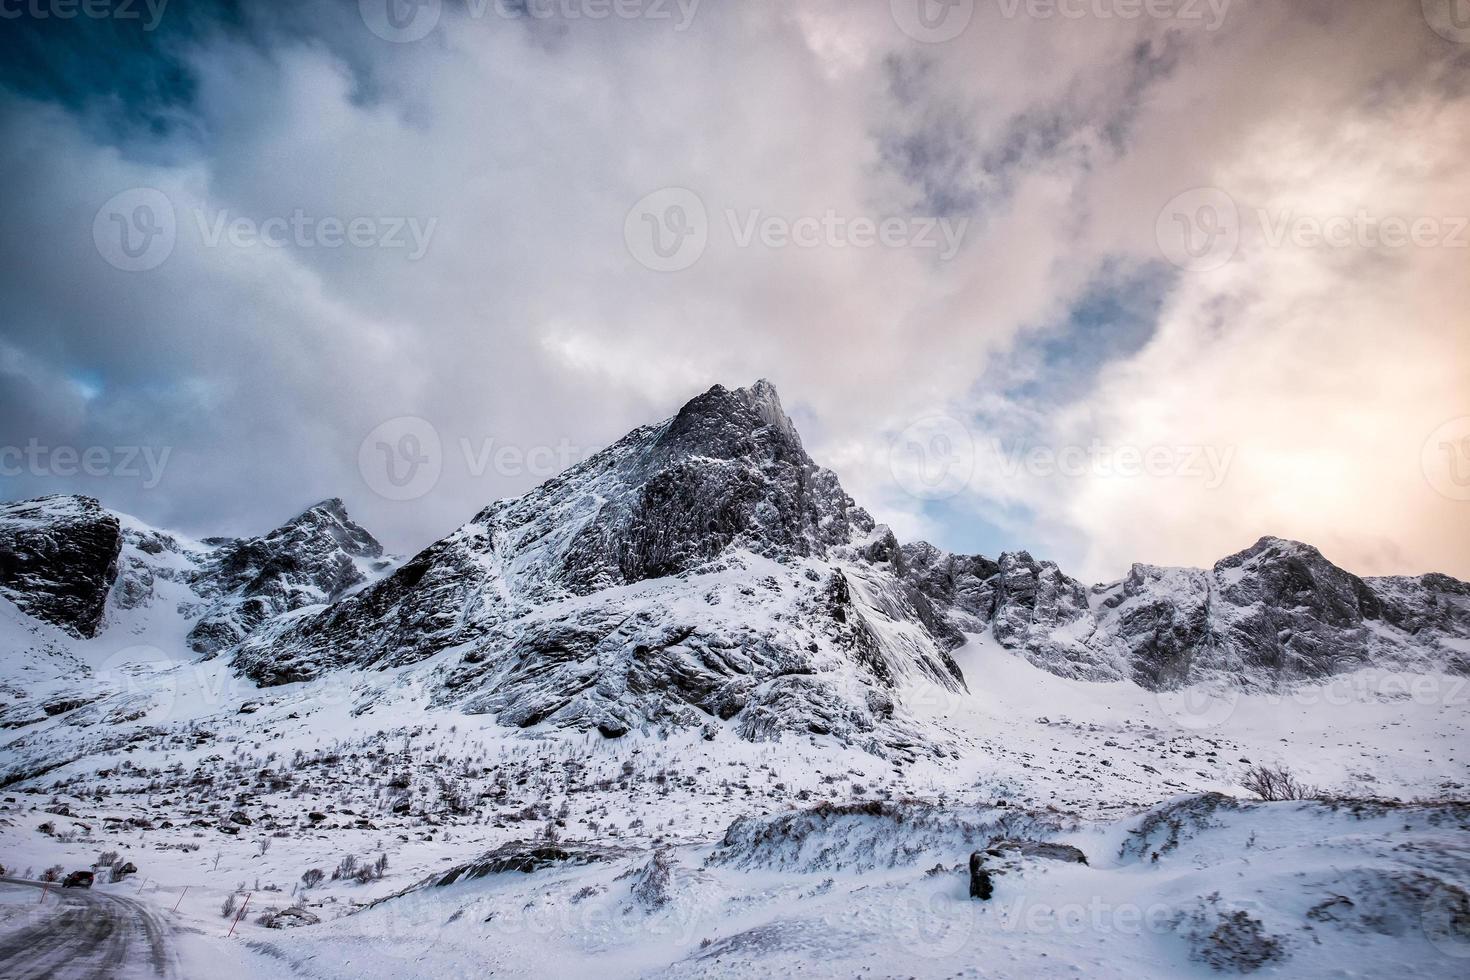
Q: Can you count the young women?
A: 0